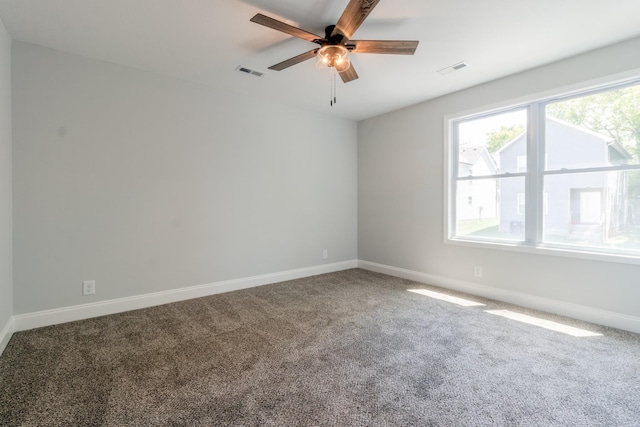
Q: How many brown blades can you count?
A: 5